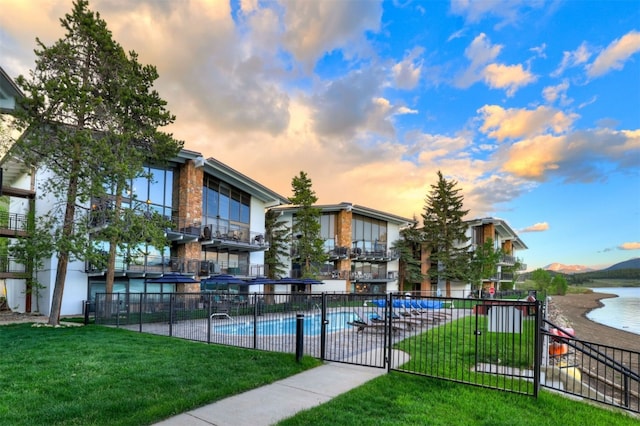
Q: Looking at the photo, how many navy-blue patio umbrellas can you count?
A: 5